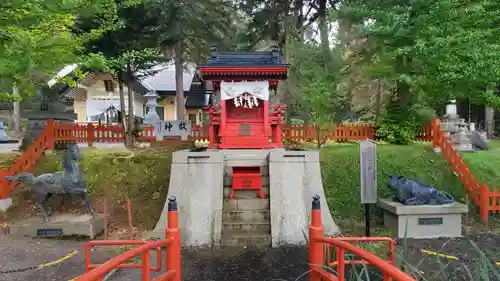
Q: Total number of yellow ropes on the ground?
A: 2